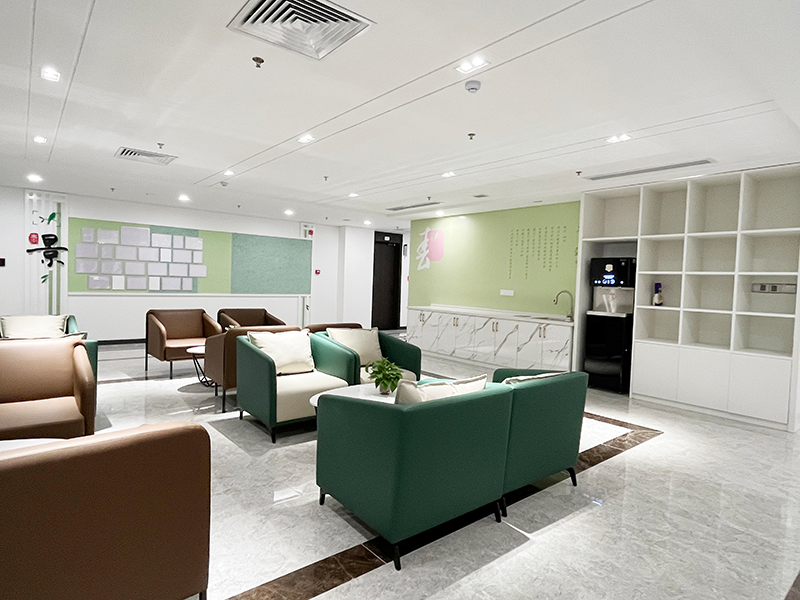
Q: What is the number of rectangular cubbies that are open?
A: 13